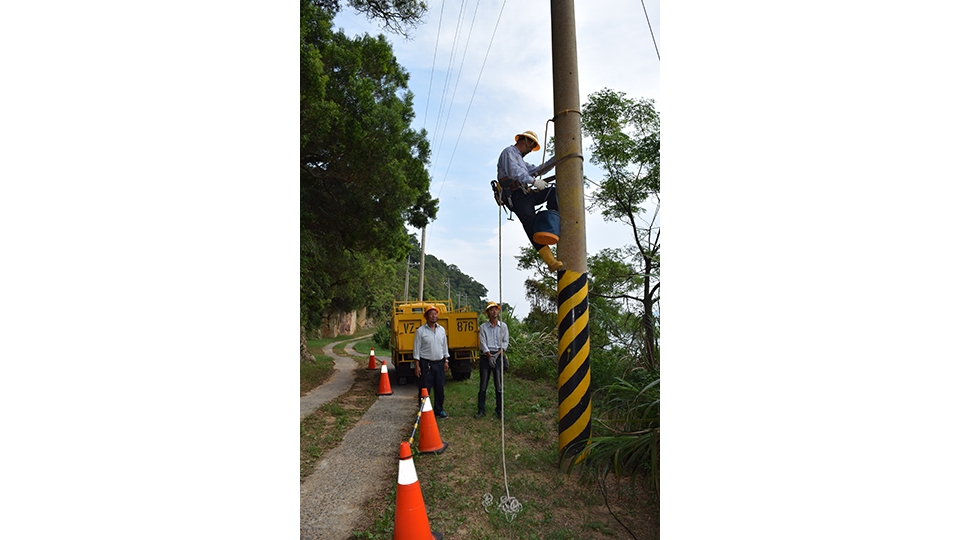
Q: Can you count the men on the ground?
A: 2